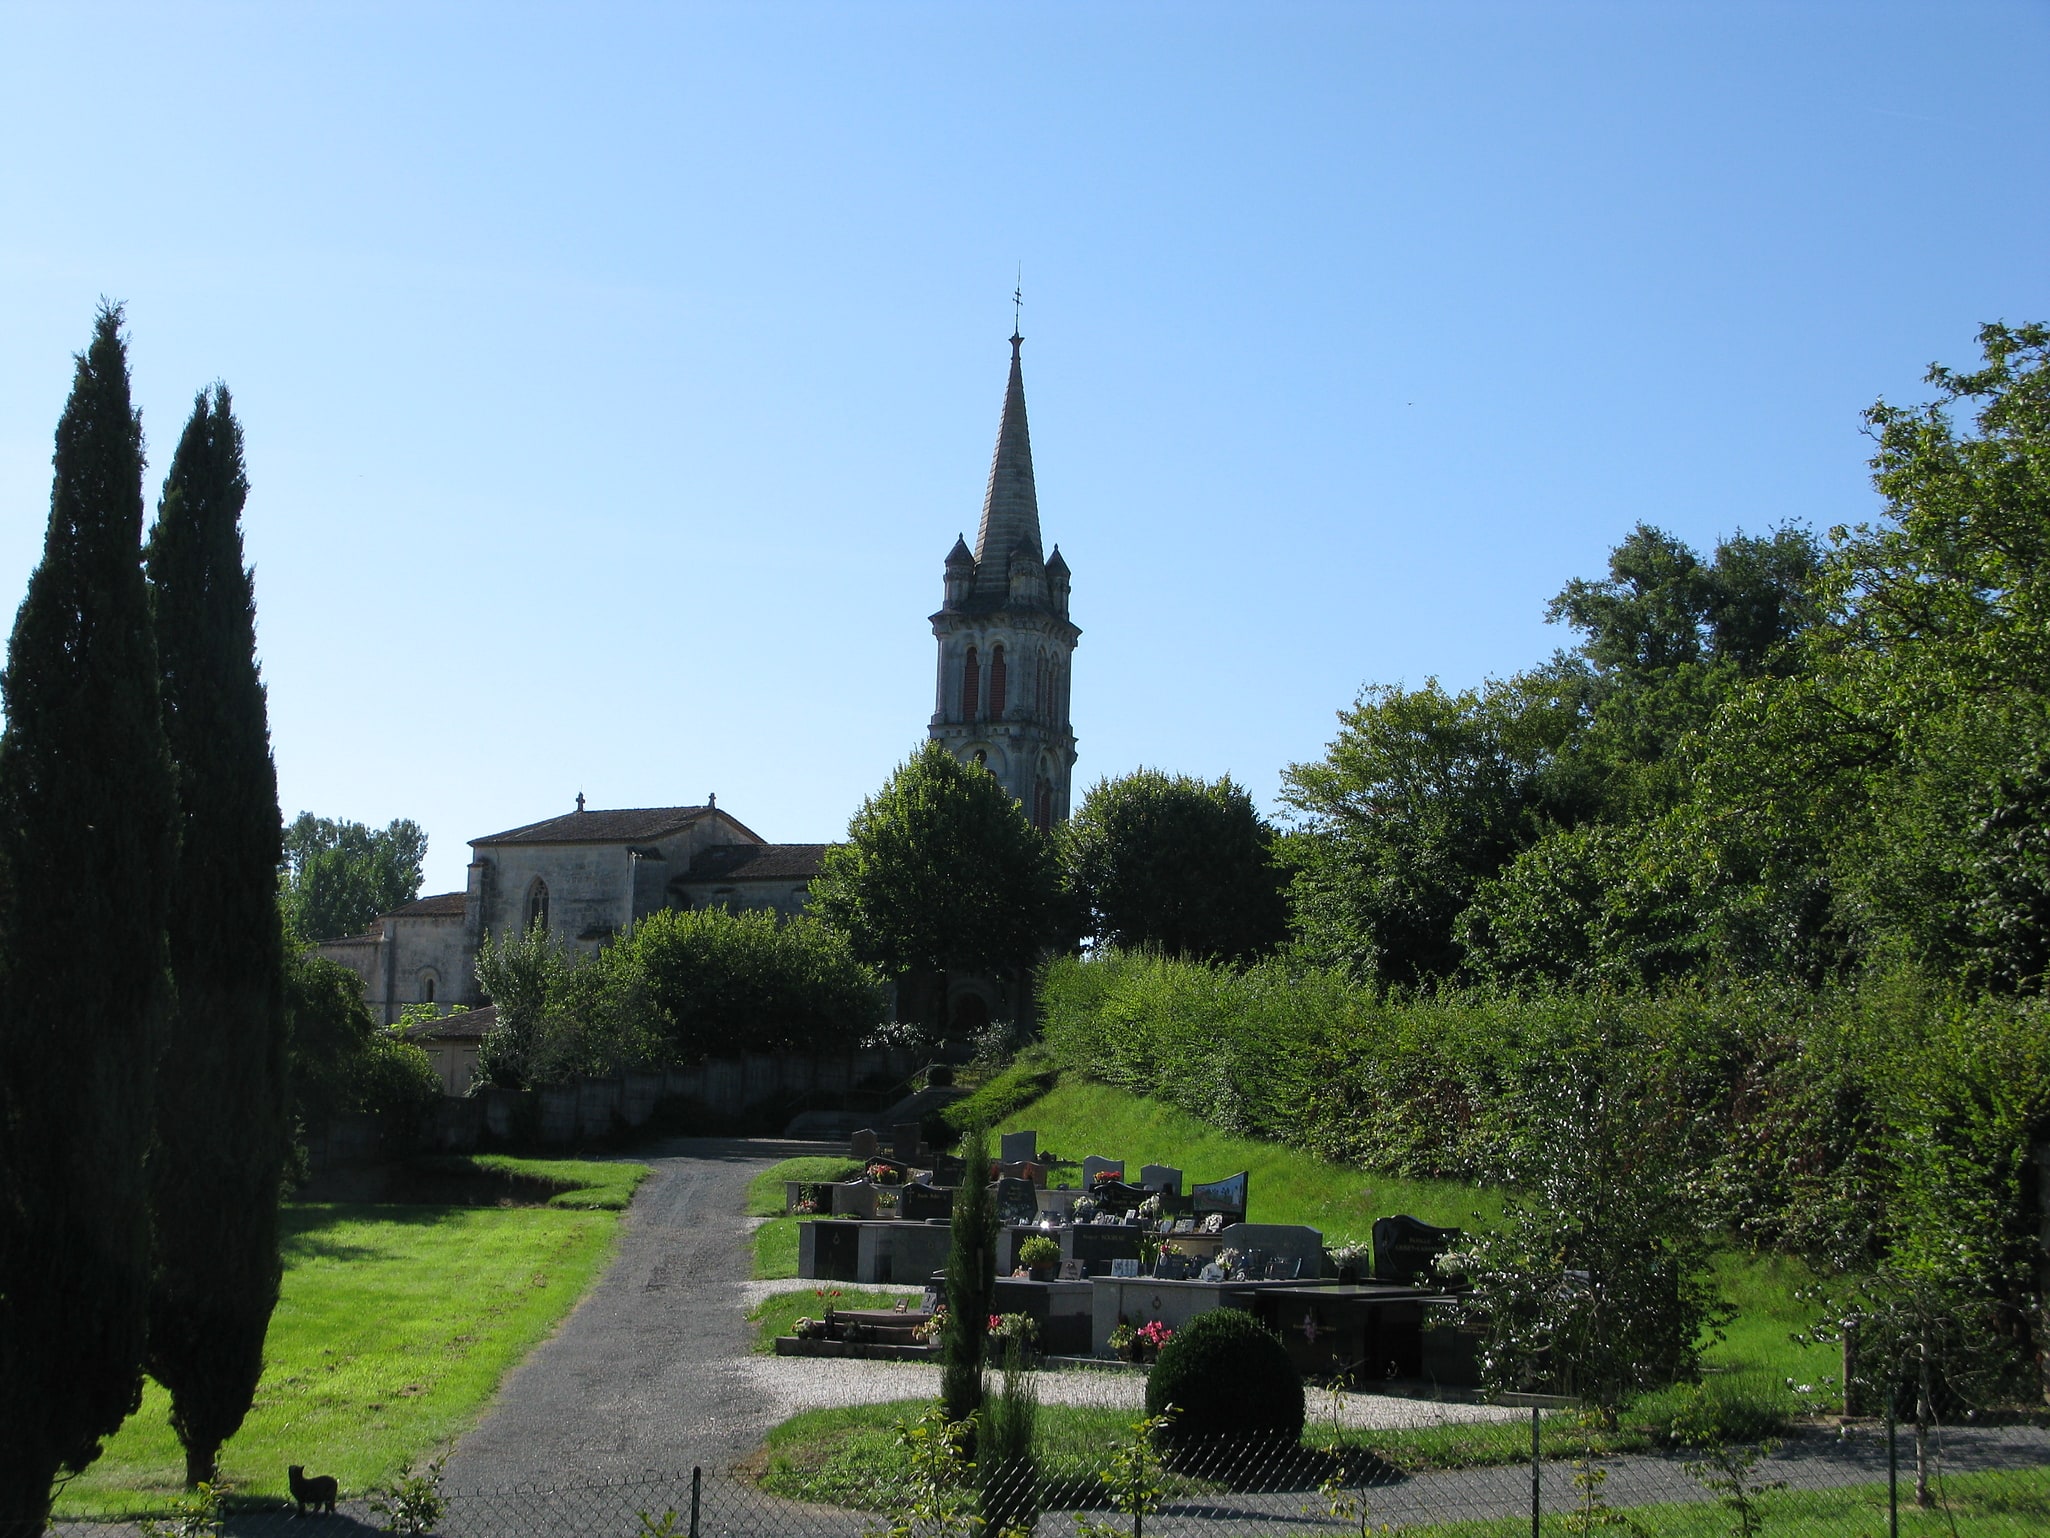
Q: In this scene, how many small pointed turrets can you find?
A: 3